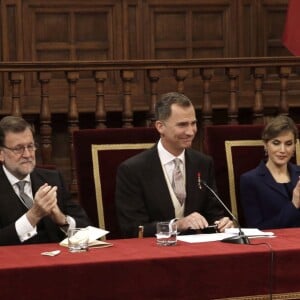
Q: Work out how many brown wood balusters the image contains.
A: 11